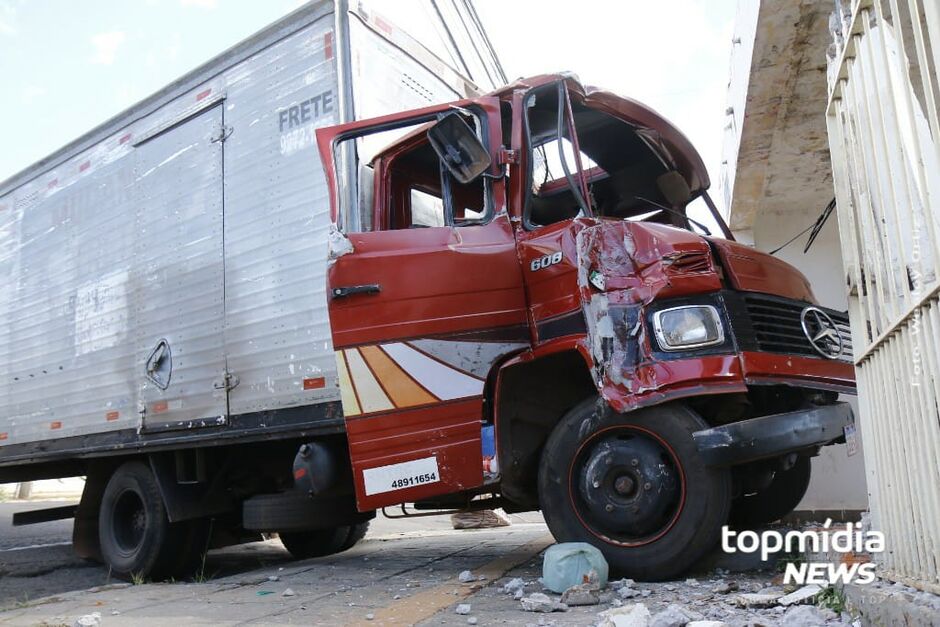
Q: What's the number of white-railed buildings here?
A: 1